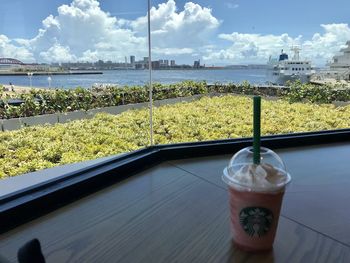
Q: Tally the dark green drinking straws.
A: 1